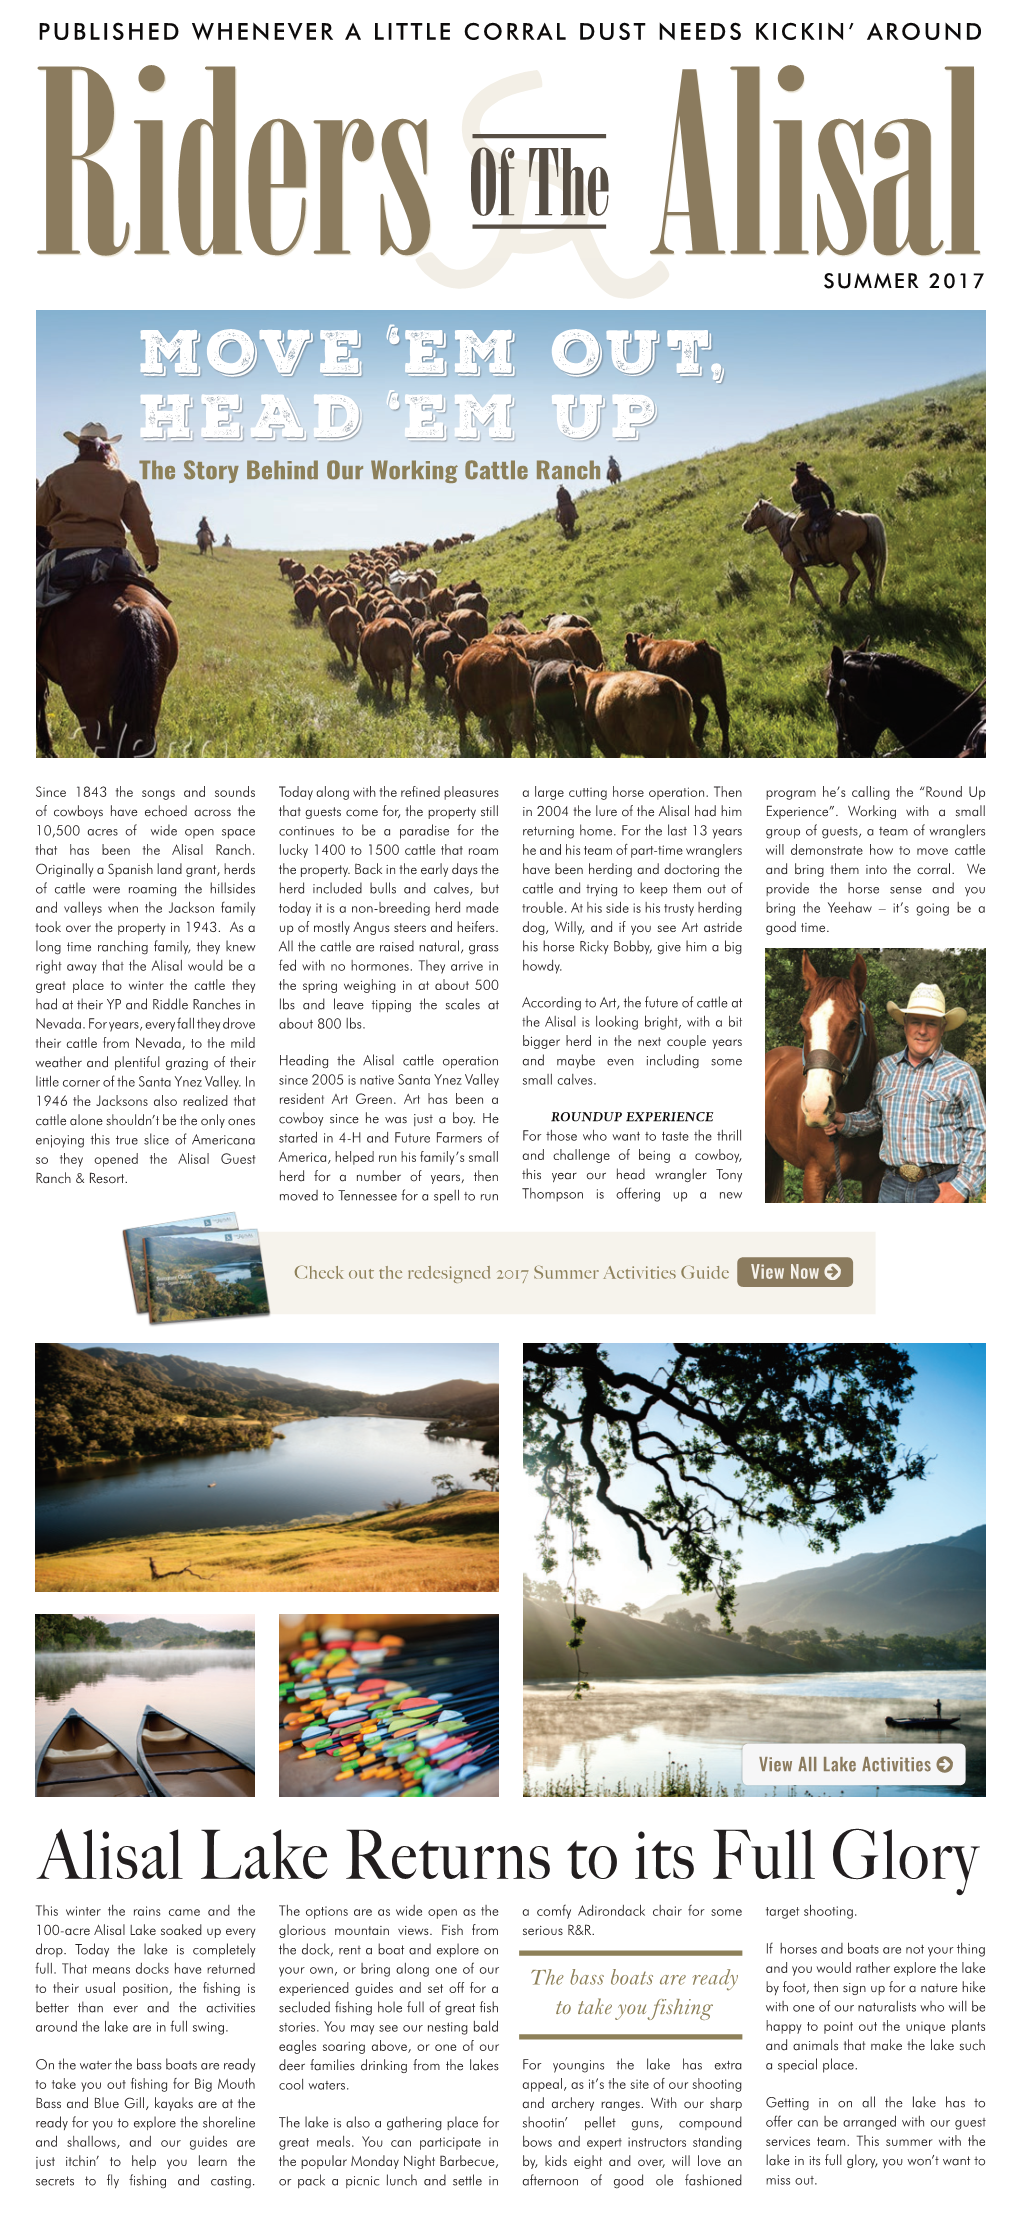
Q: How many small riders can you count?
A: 4